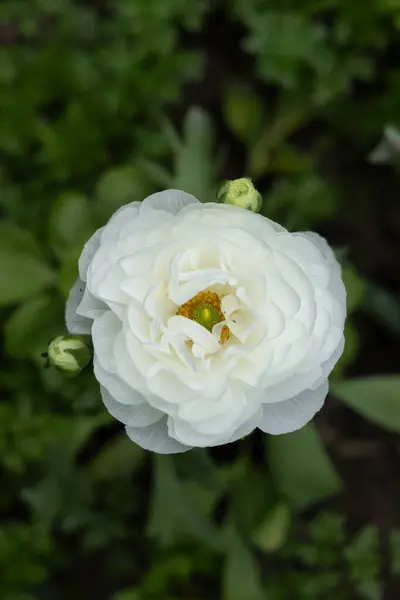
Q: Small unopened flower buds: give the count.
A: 2